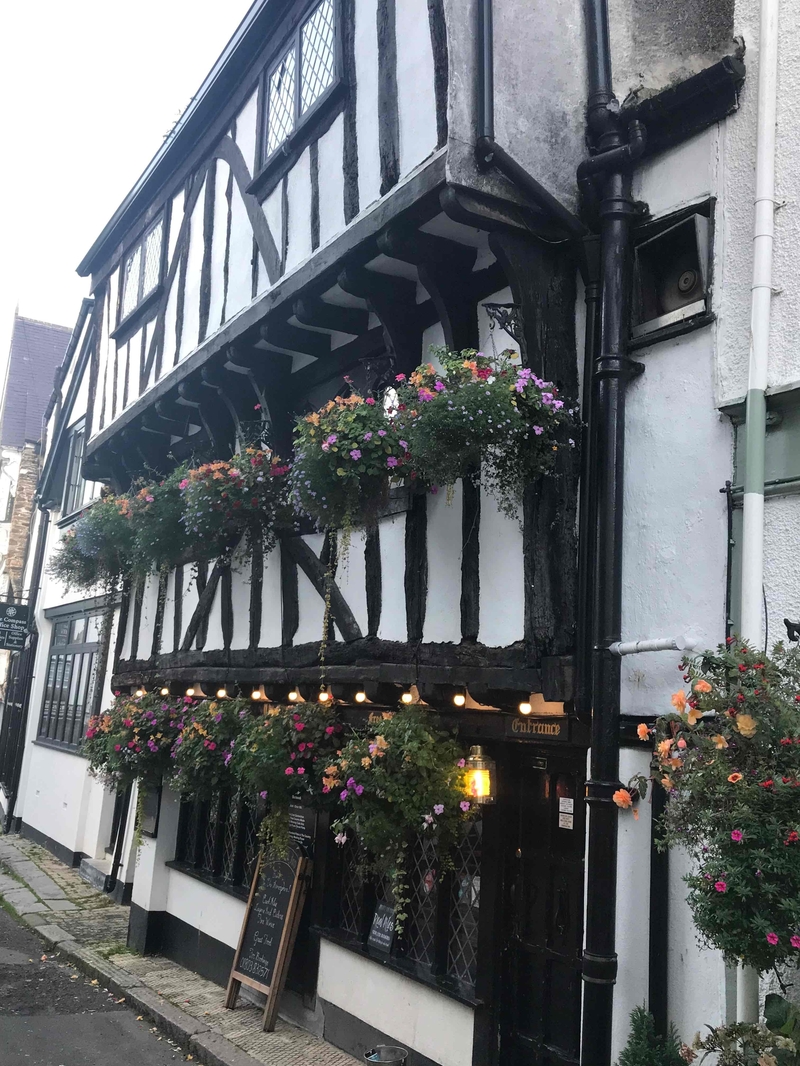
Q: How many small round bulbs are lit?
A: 11